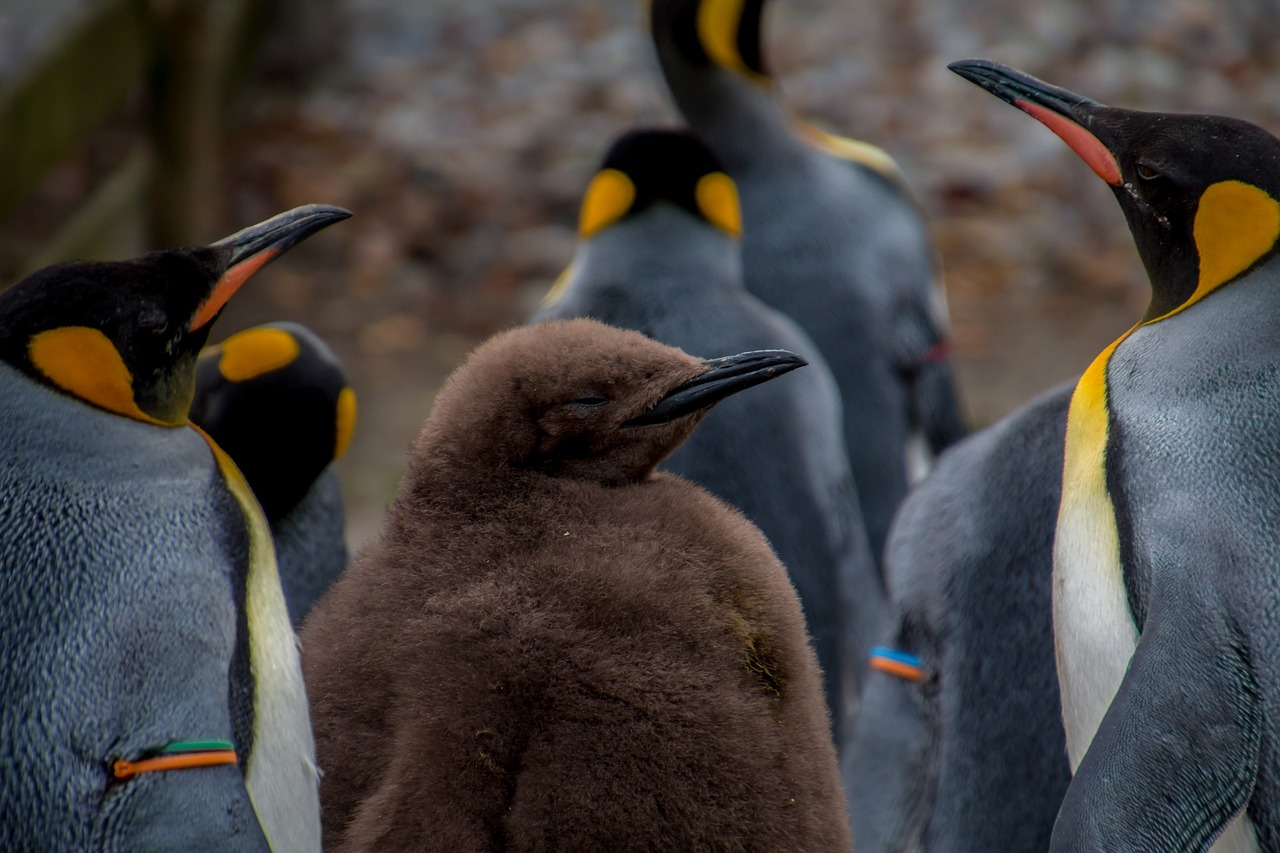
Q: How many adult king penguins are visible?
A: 6